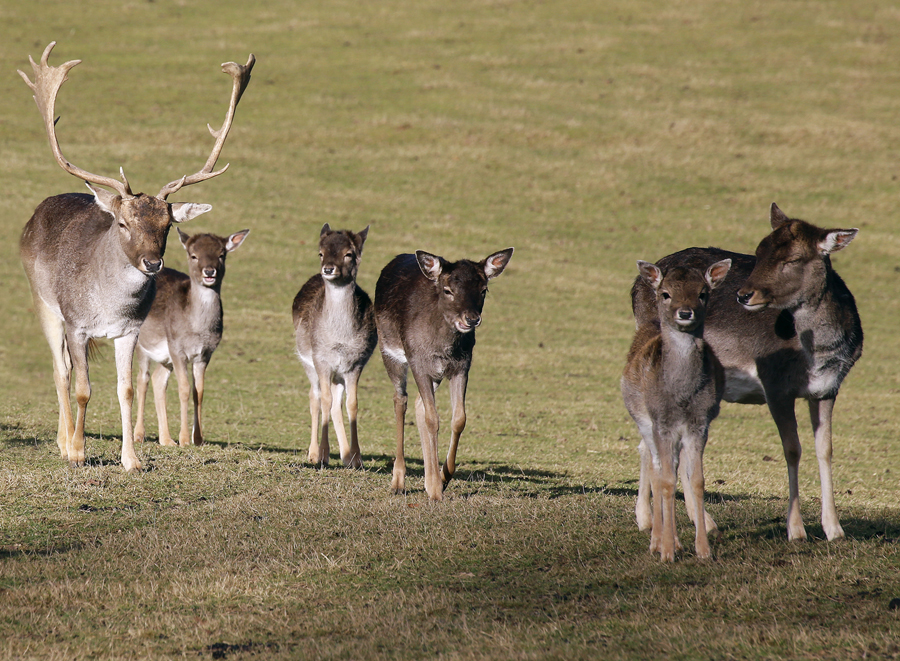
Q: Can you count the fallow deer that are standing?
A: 6